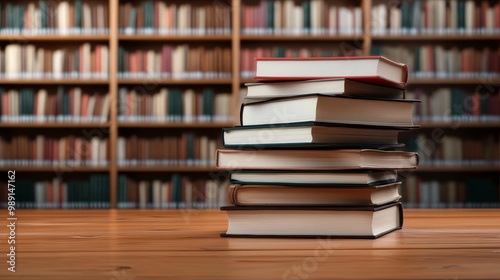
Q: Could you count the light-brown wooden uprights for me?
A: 3